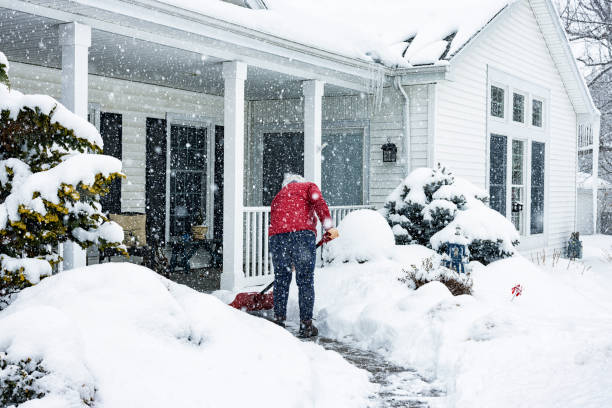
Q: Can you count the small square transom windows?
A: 3